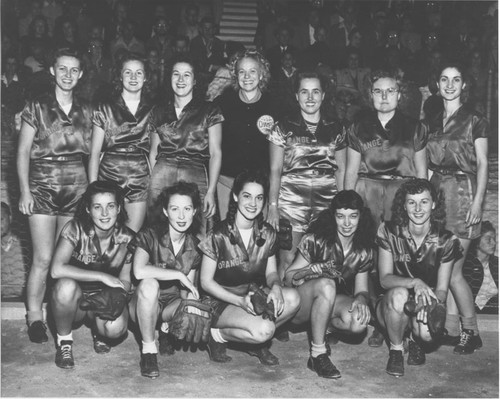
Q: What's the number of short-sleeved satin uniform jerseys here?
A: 11